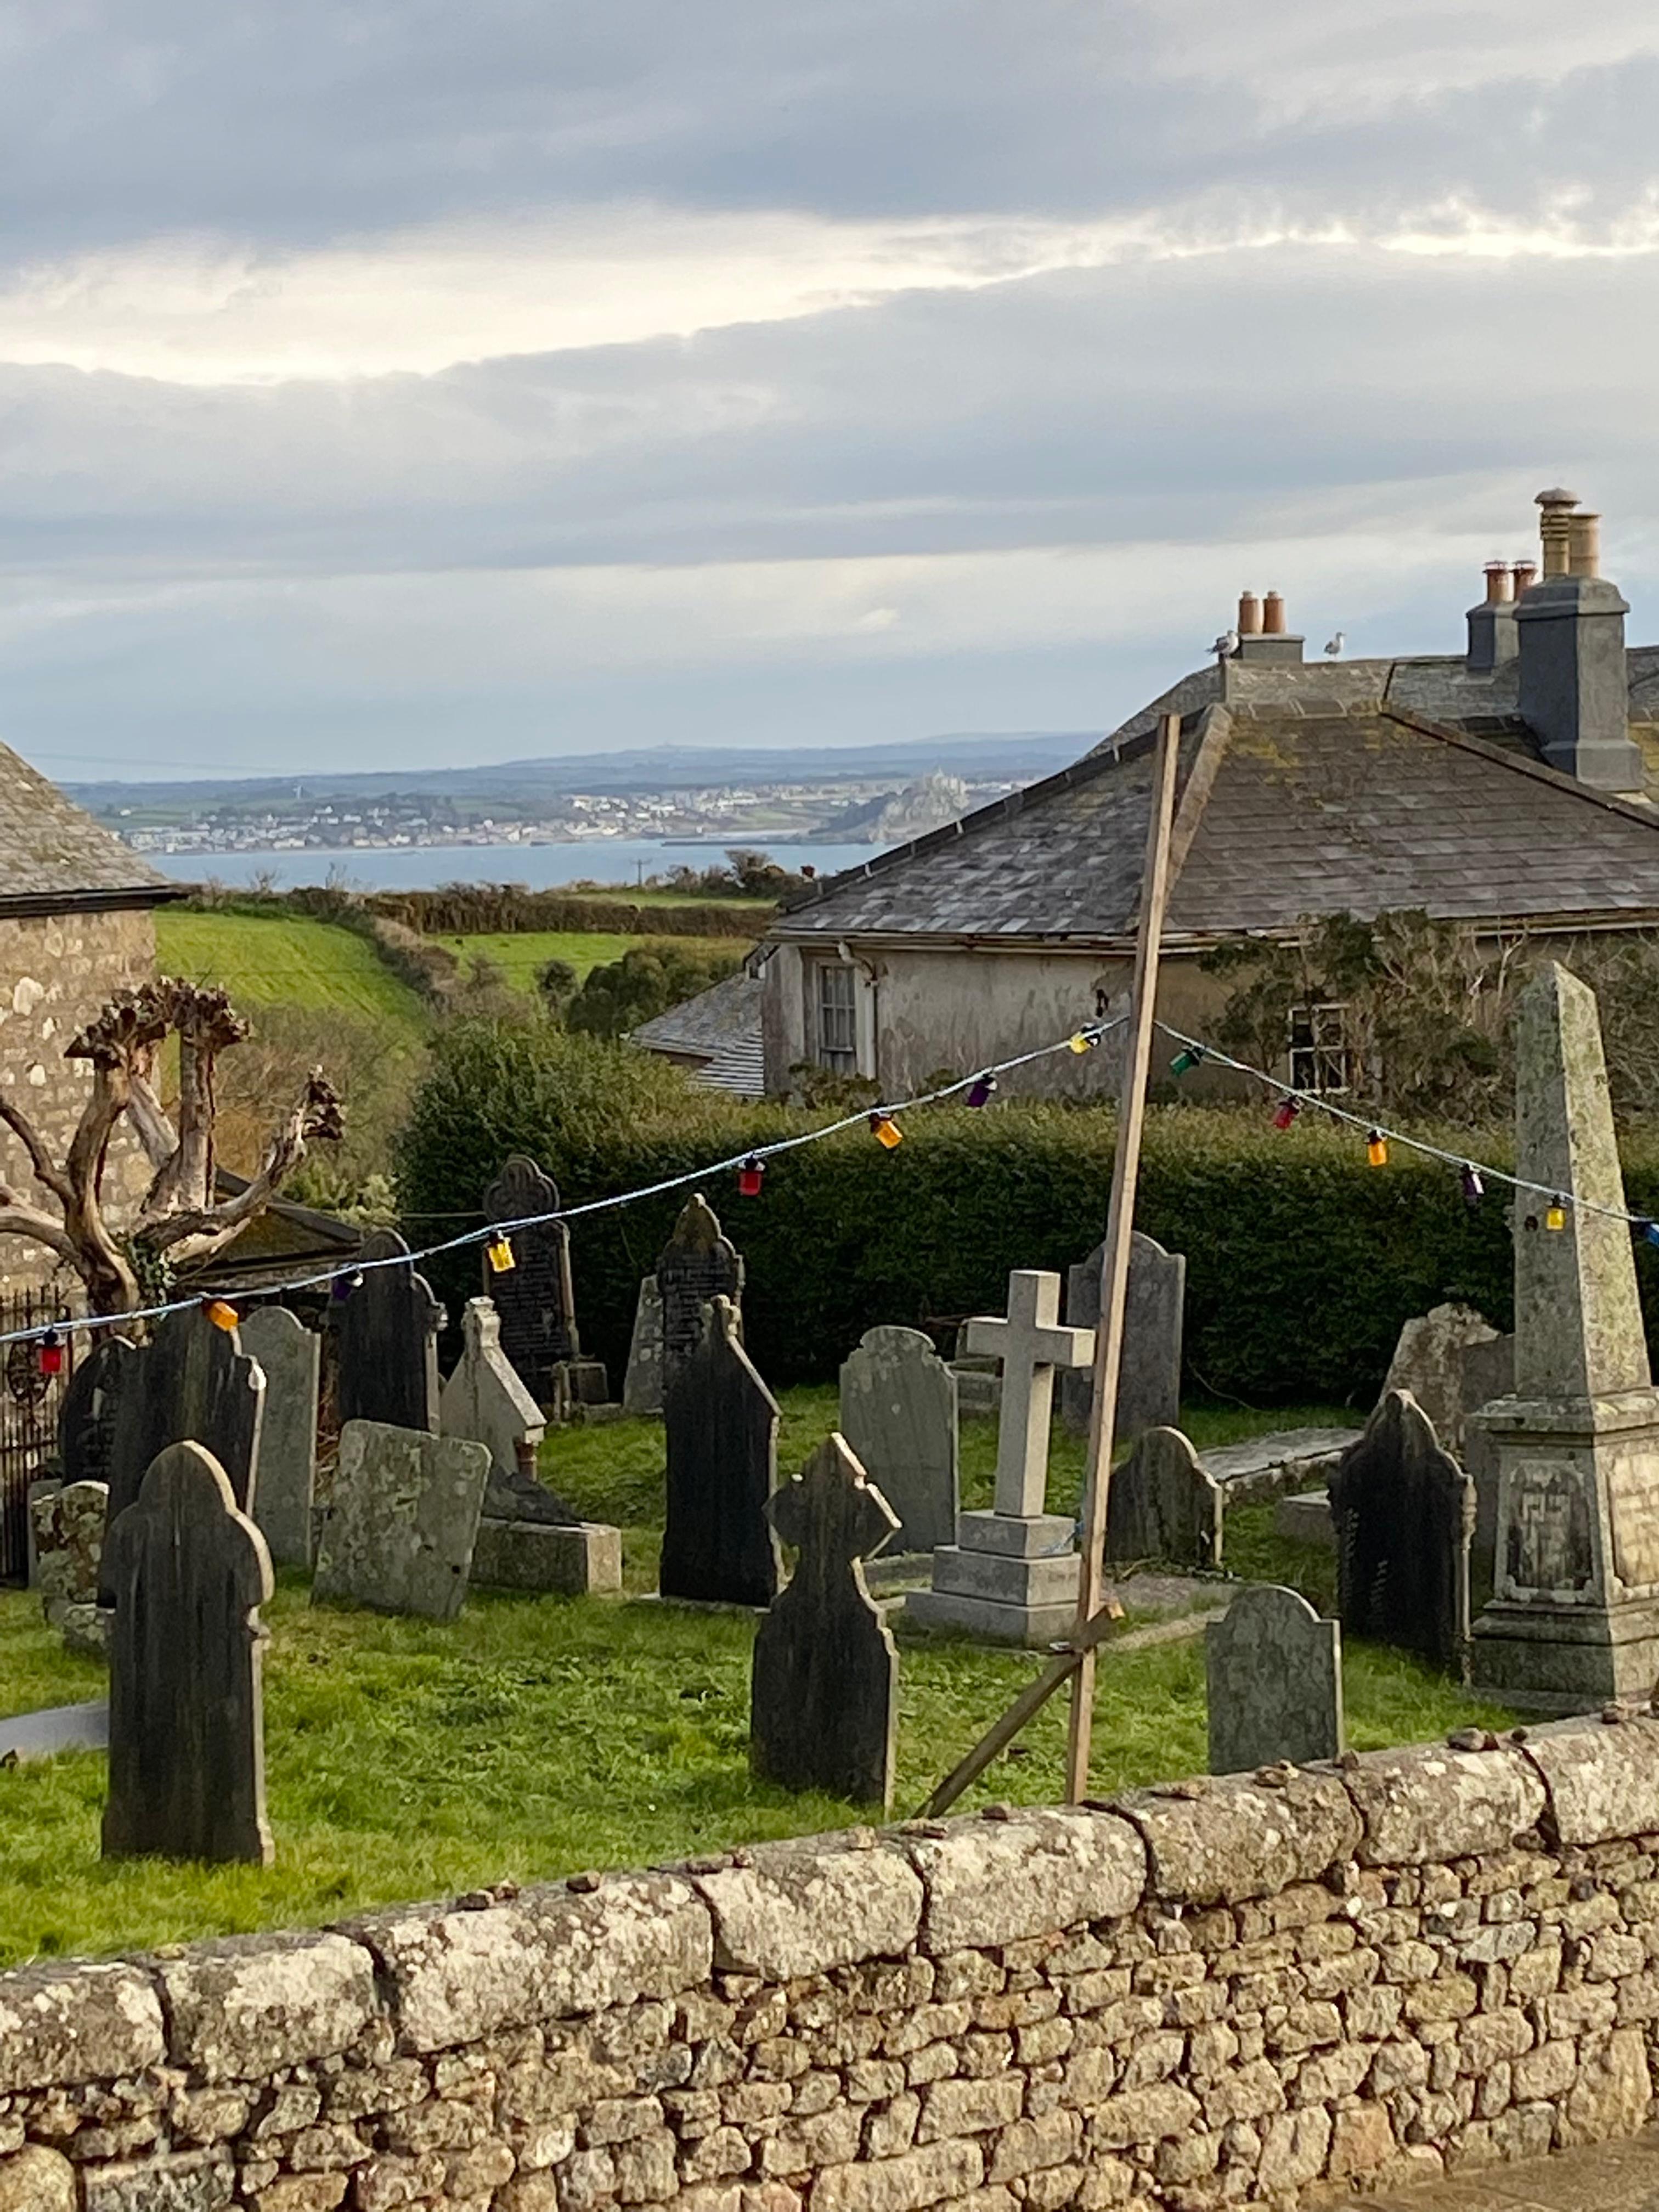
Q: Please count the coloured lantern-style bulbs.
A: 14